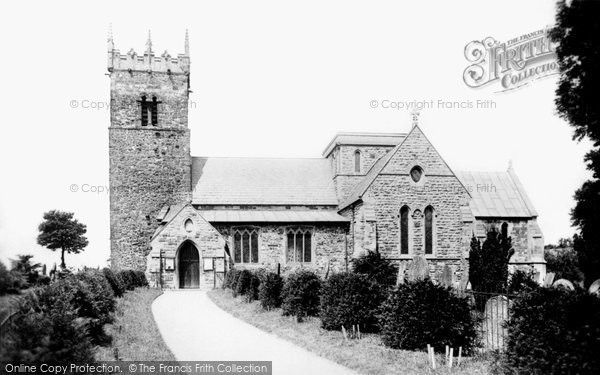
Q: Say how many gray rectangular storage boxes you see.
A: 0